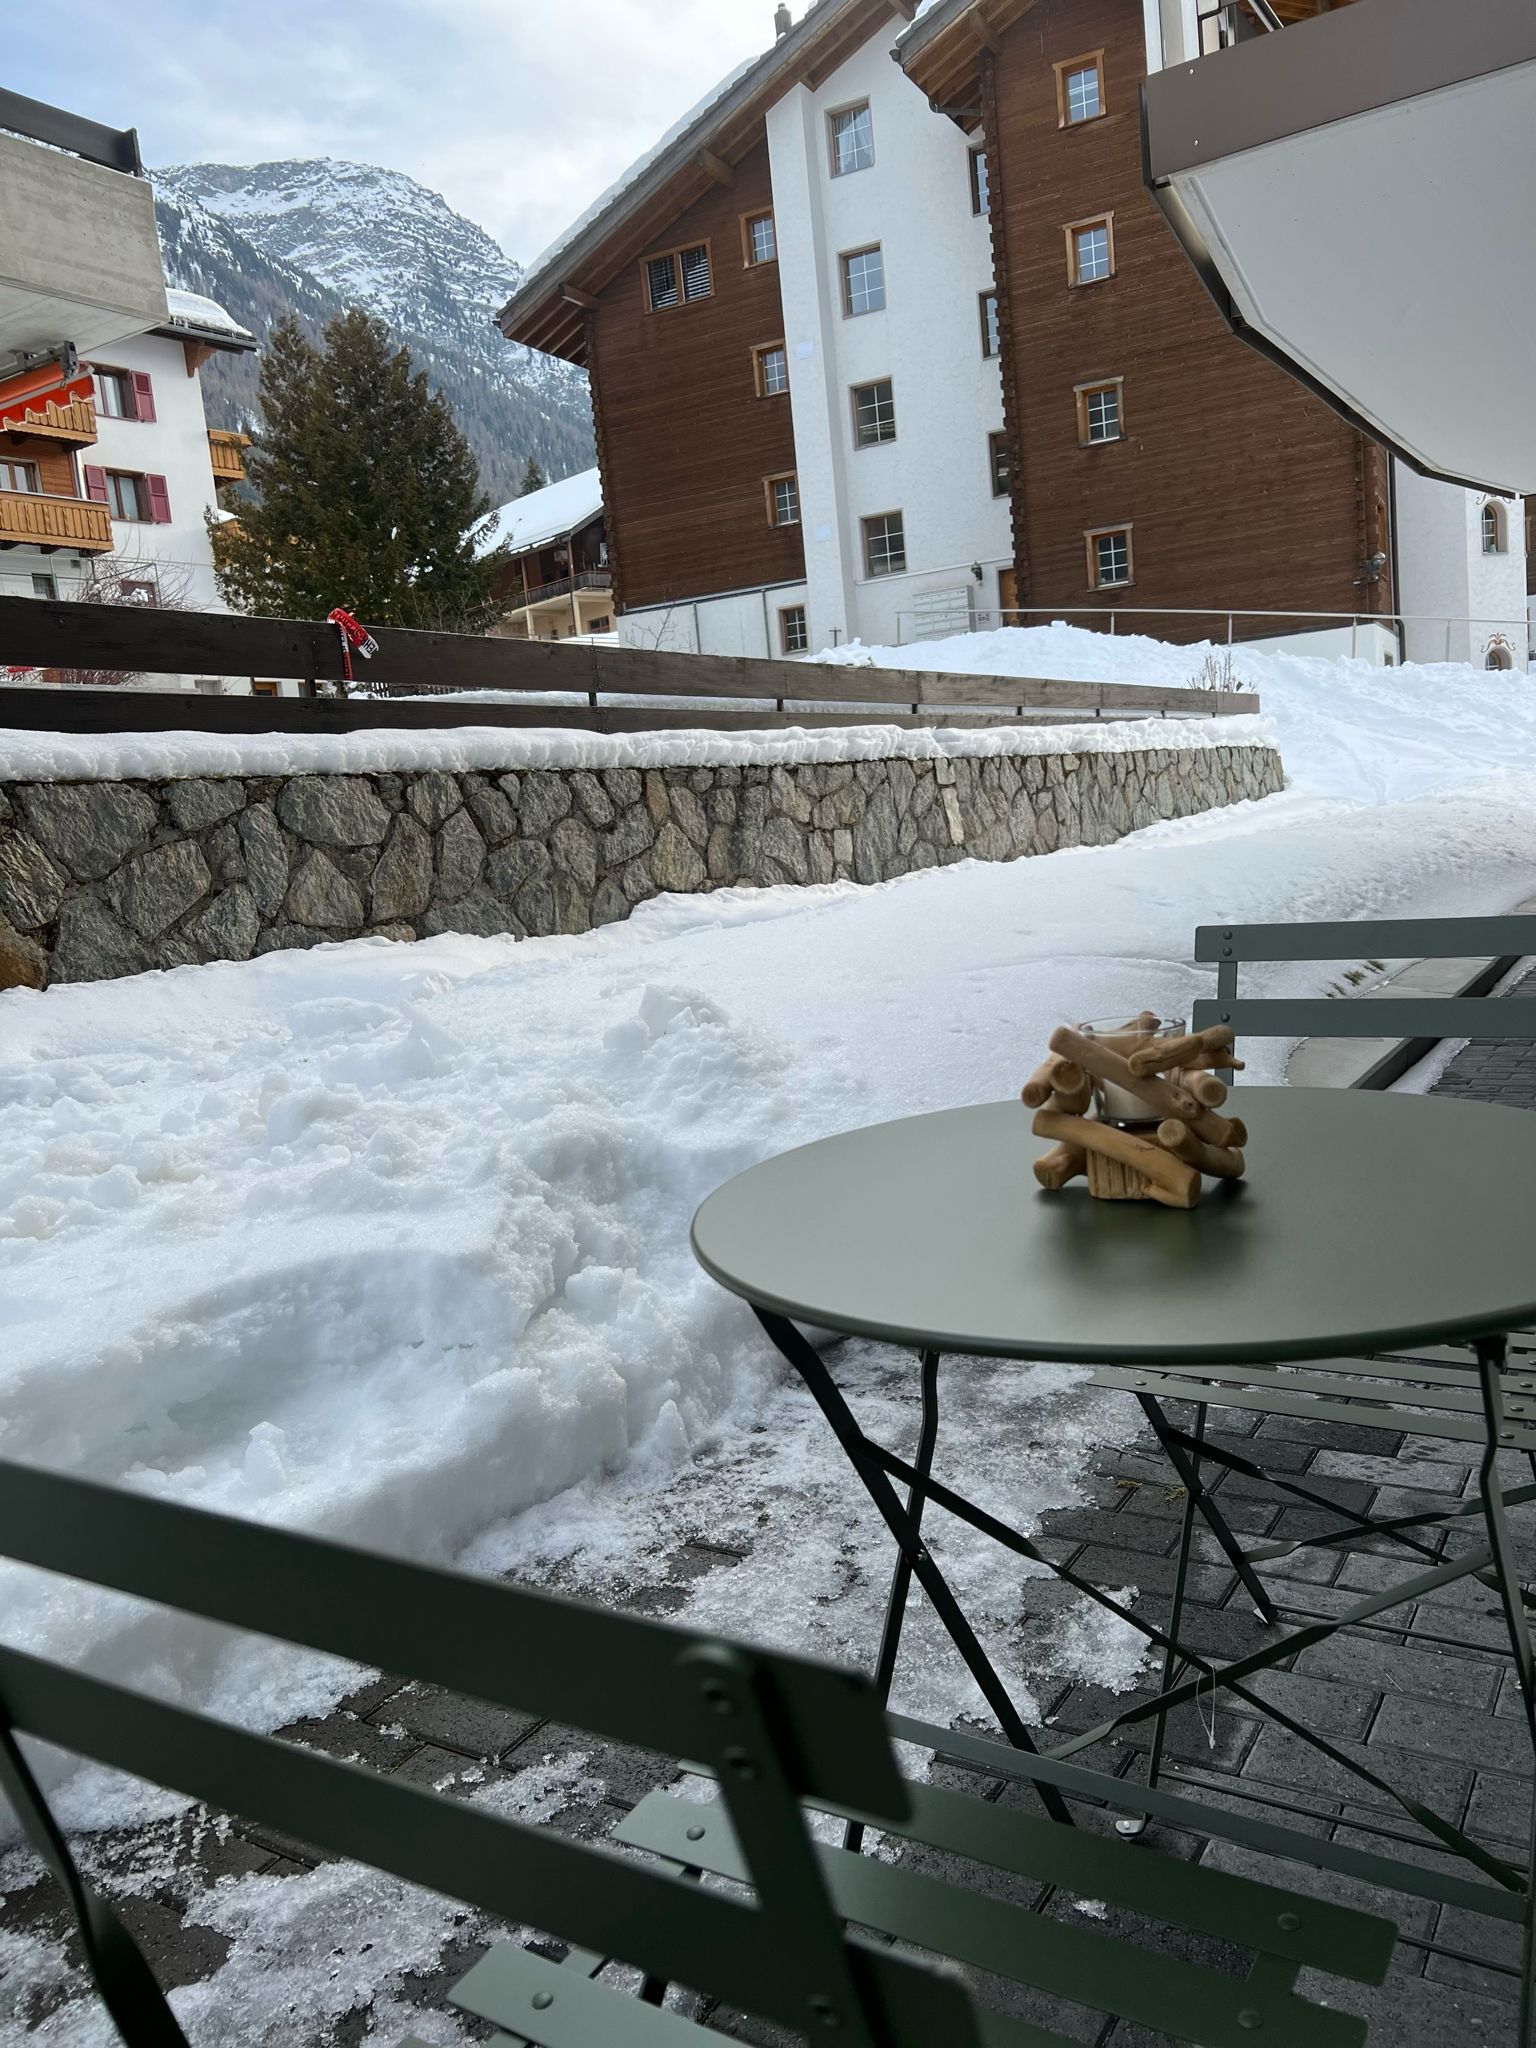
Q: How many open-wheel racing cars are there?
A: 0